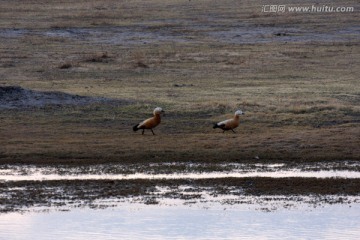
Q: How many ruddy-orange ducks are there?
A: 2